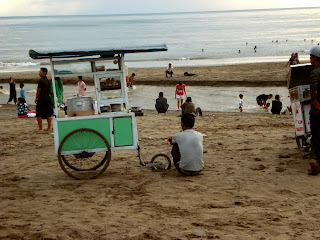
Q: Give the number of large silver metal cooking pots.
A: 1